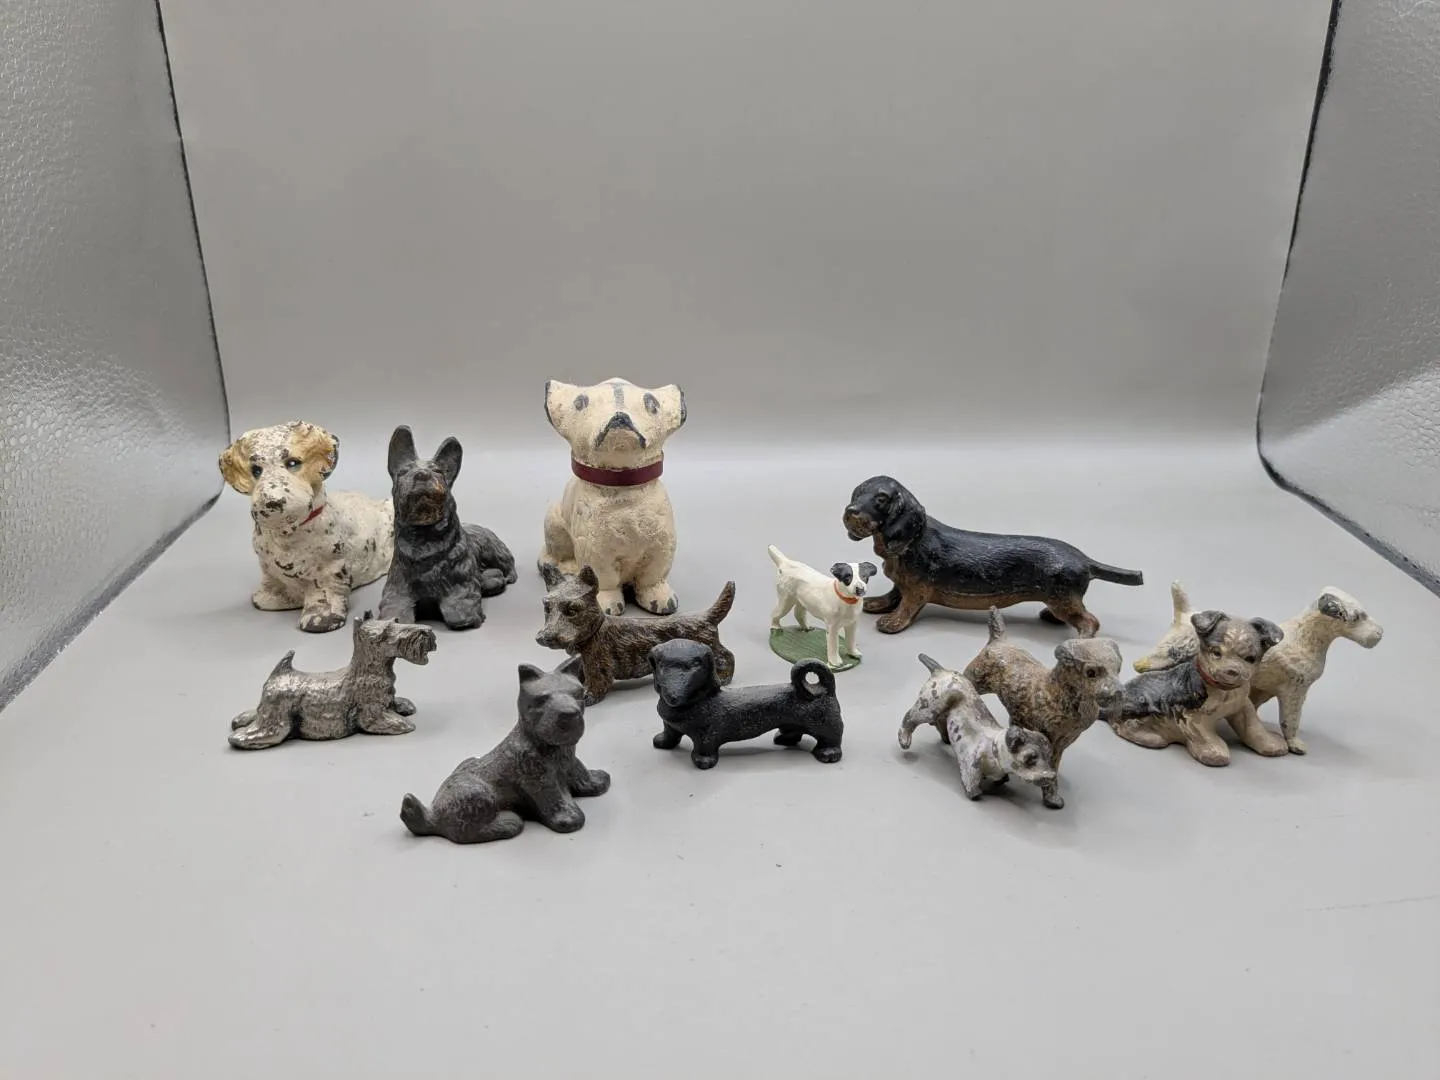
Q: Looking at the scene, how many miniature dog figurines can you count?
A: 13